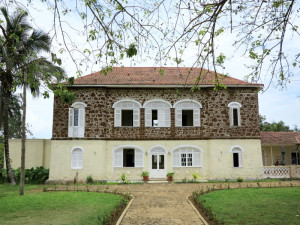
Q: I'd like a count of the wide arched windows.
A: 5